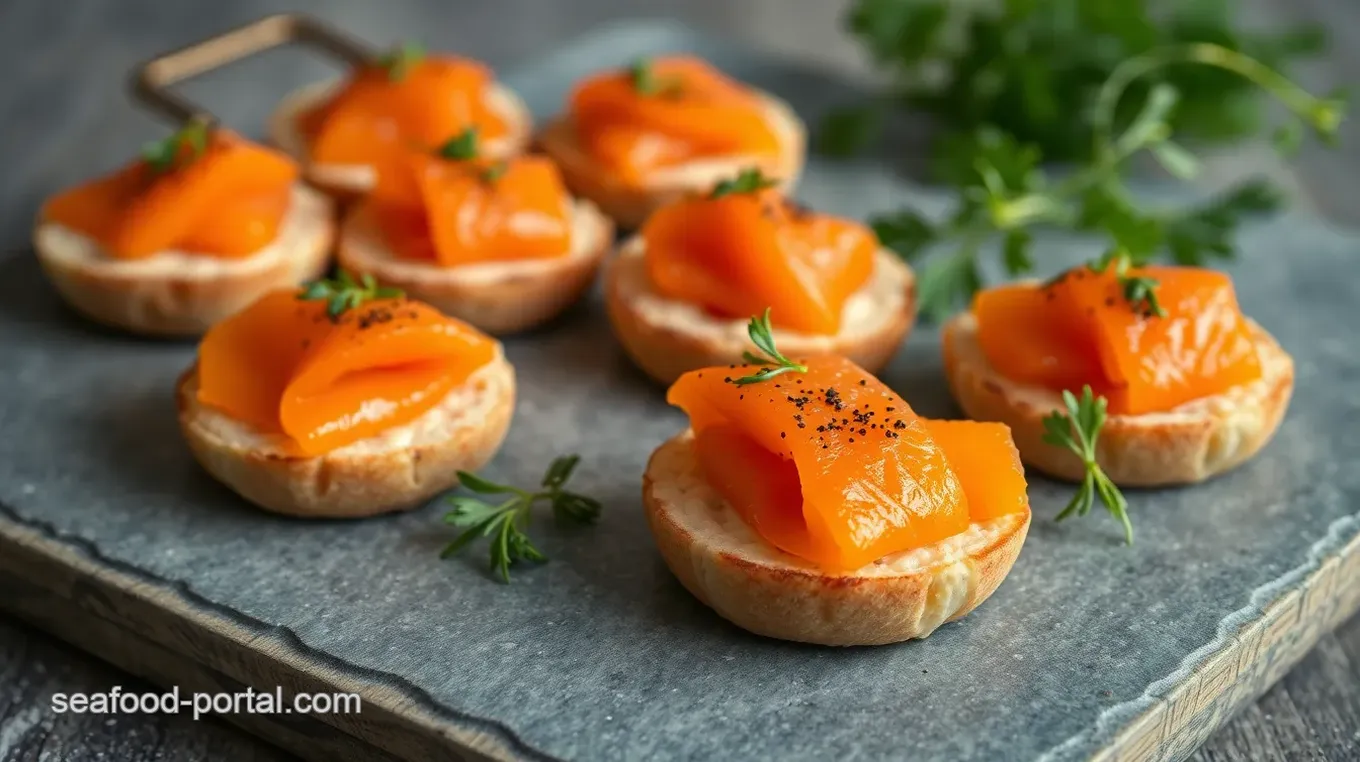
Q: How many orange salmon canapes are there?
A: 8